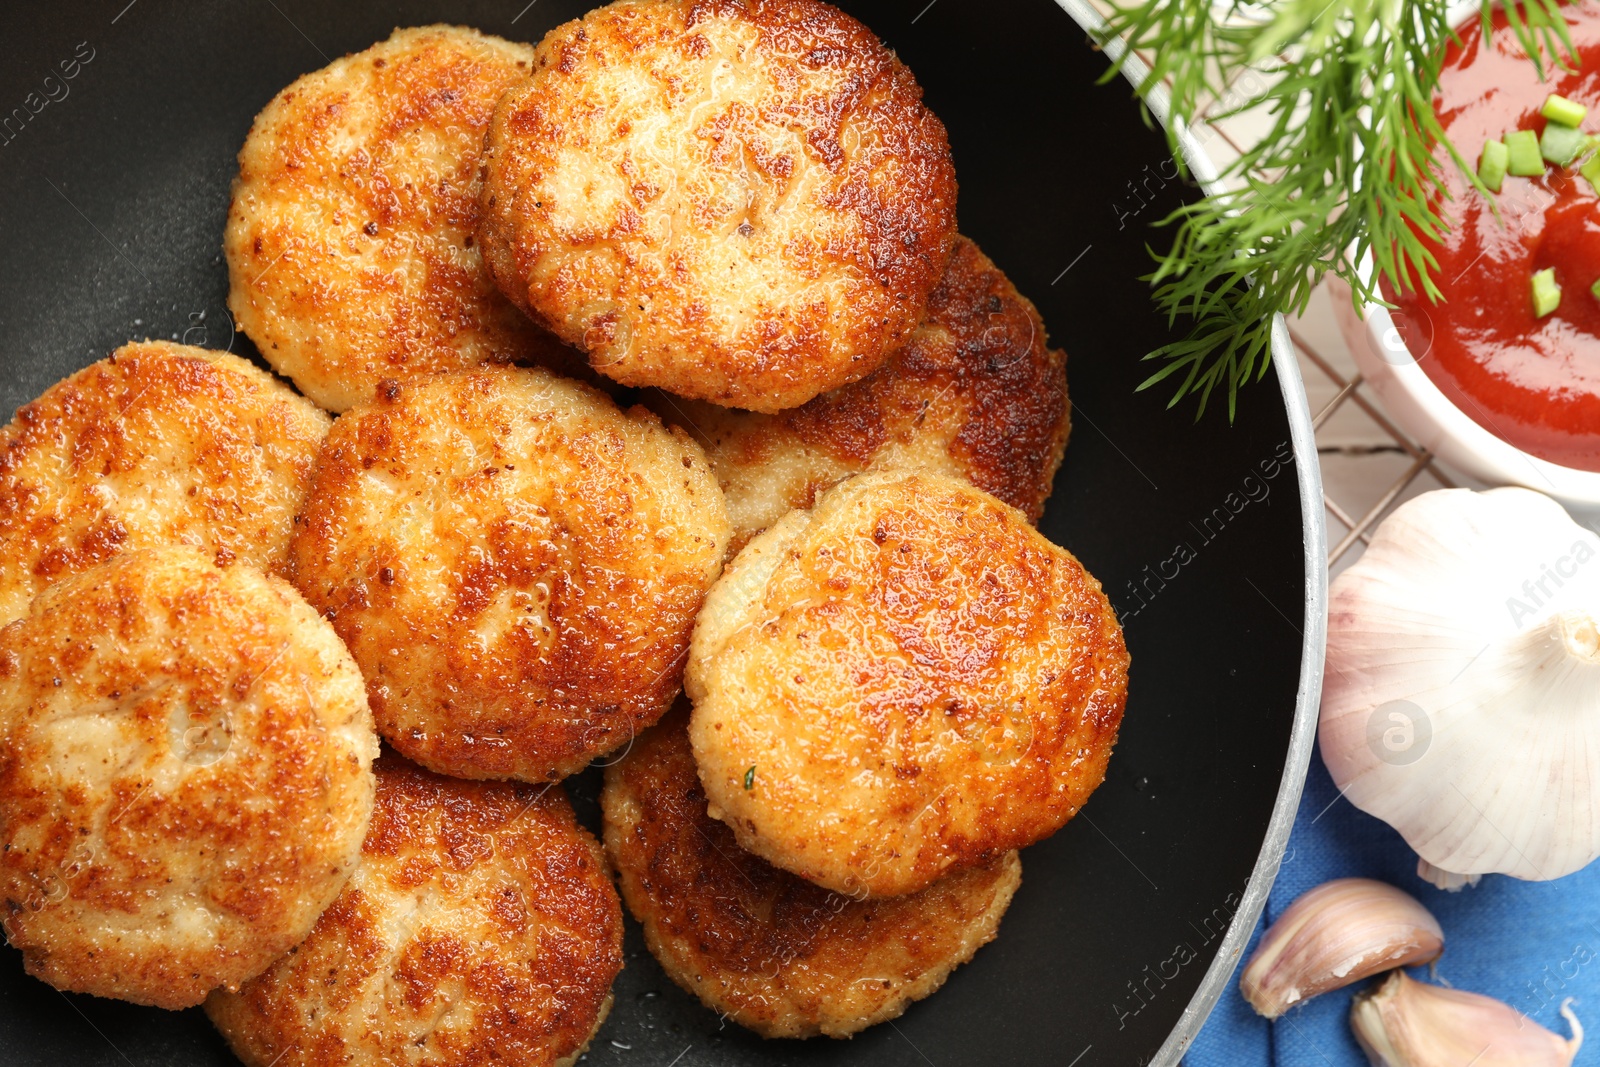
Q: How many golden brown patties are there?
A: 9